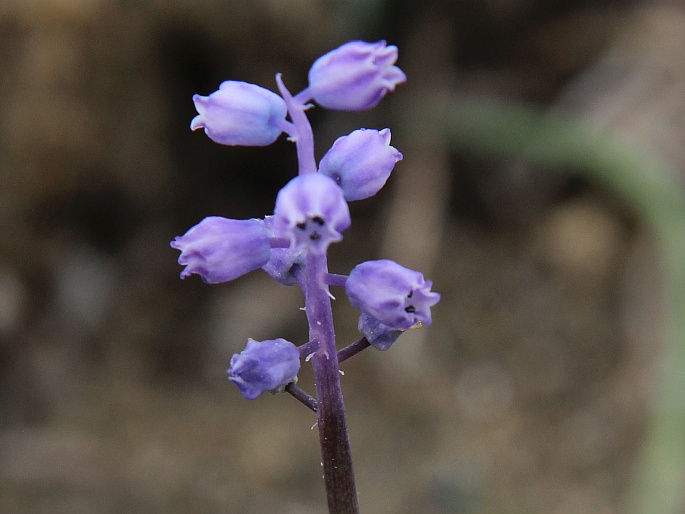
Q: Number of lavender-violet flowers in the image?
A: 9